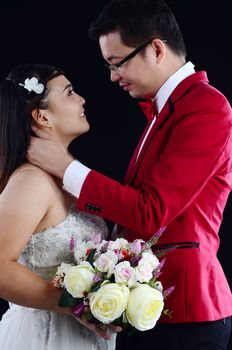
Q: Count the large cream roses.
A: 3